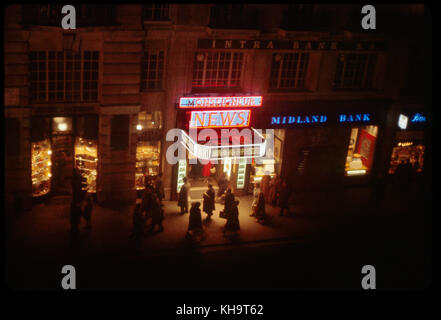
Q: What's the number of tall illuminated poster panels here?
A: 2